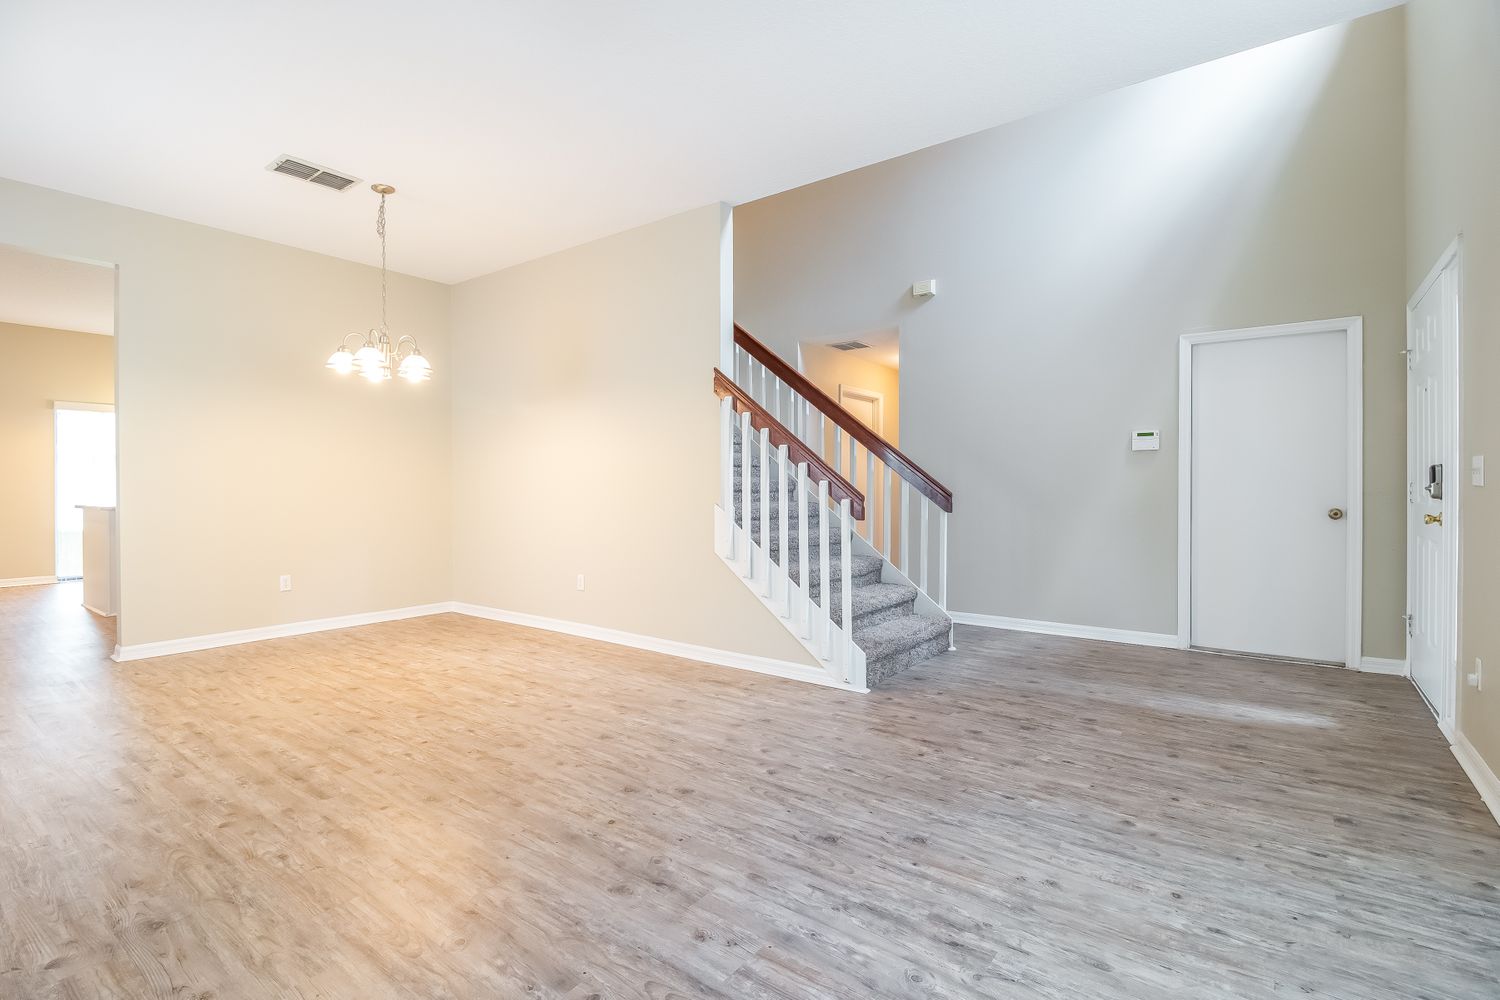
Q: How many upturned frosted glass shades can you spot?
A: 0